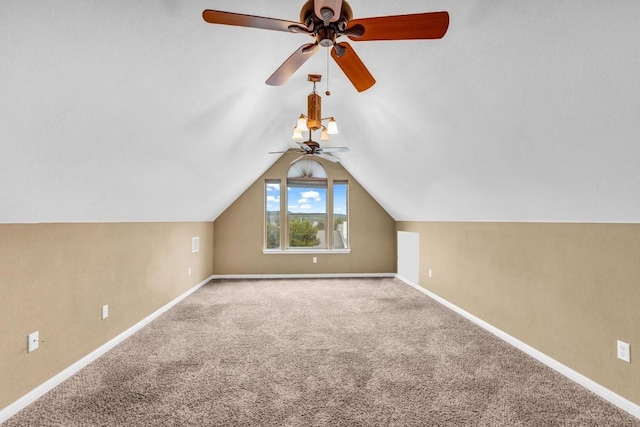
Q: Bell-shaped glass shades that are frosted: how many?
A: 4